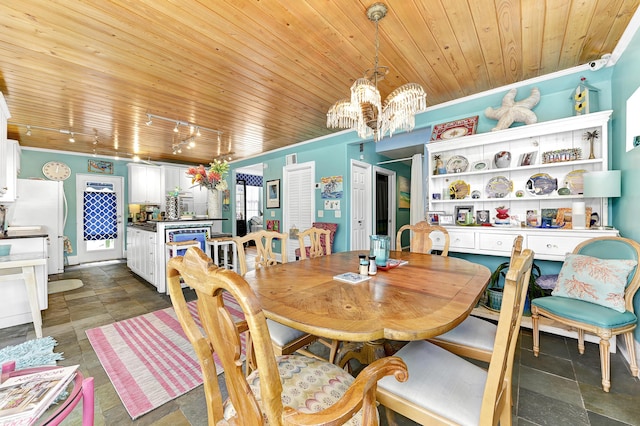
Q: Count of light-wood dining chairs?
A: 6